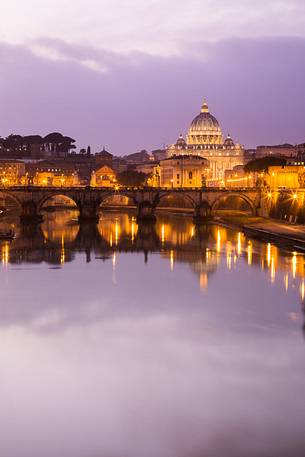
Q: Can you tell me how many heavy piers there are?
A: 4